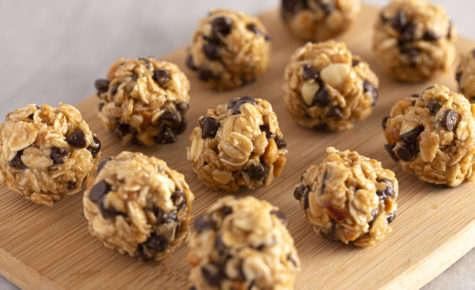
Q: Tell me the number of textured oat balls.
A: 12